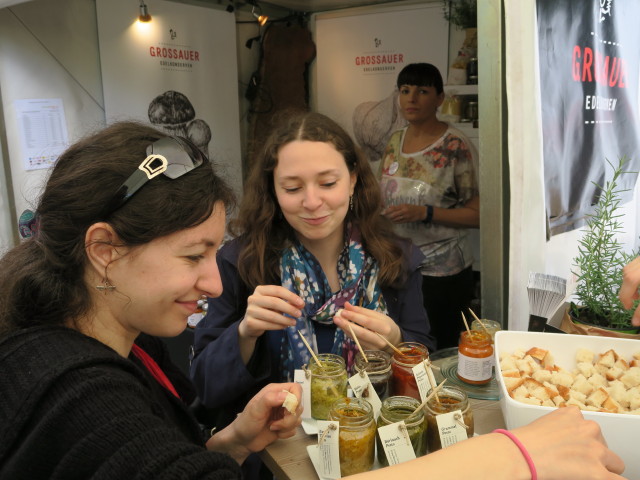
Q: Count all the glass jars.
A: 8